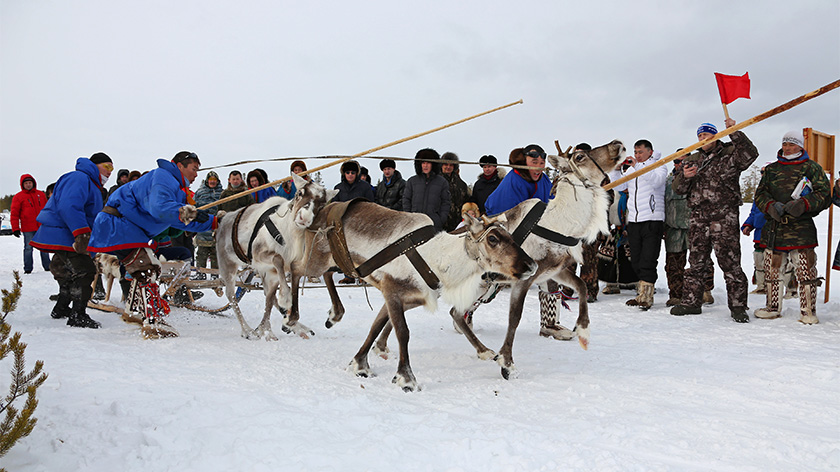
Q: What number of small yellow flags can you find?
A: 0